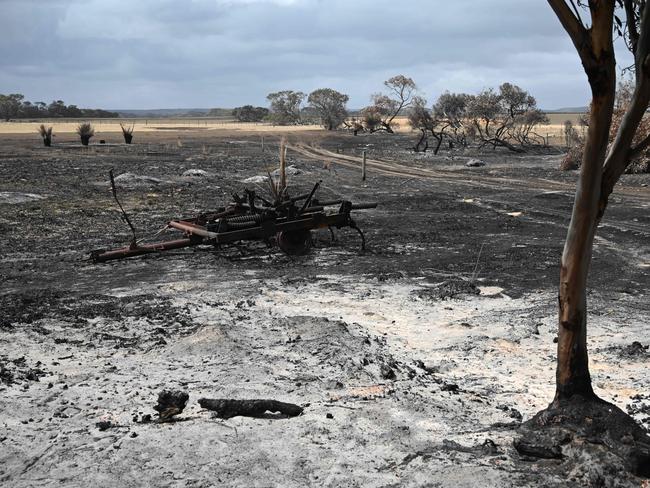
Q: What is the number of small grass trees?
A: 3